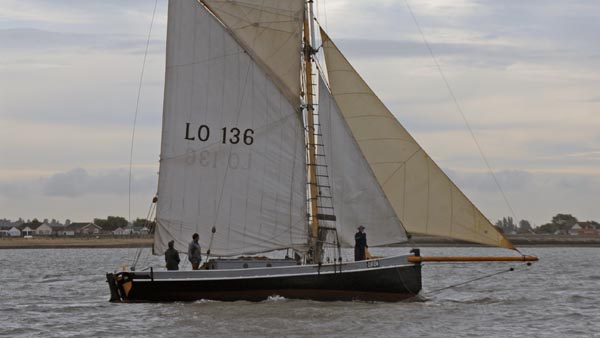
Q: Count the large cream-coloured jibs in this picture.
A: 1